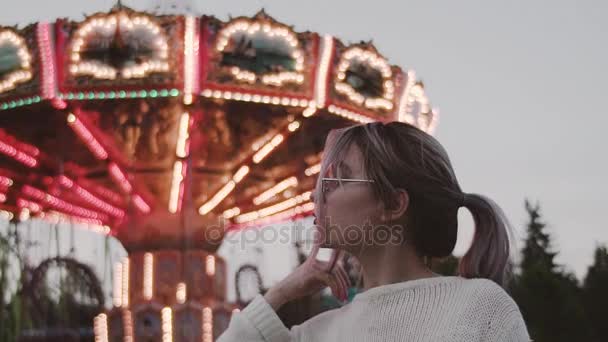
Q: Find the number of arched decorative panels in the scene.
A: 5